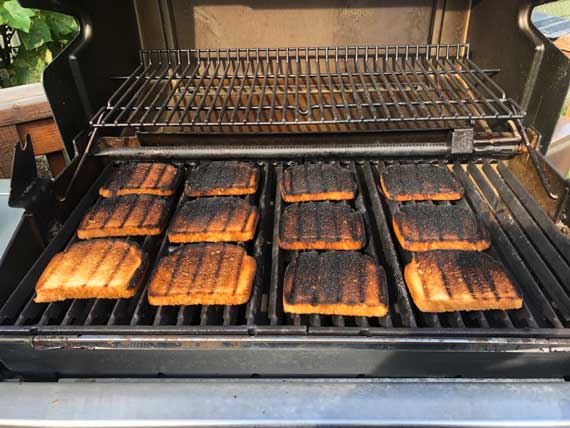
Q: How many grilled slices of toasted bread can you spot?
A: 12